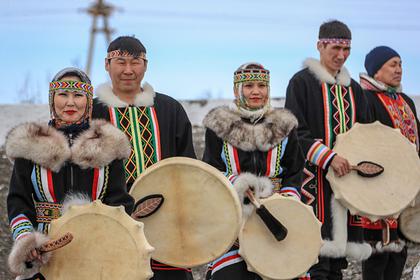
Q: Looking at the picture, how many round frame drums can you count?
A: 5